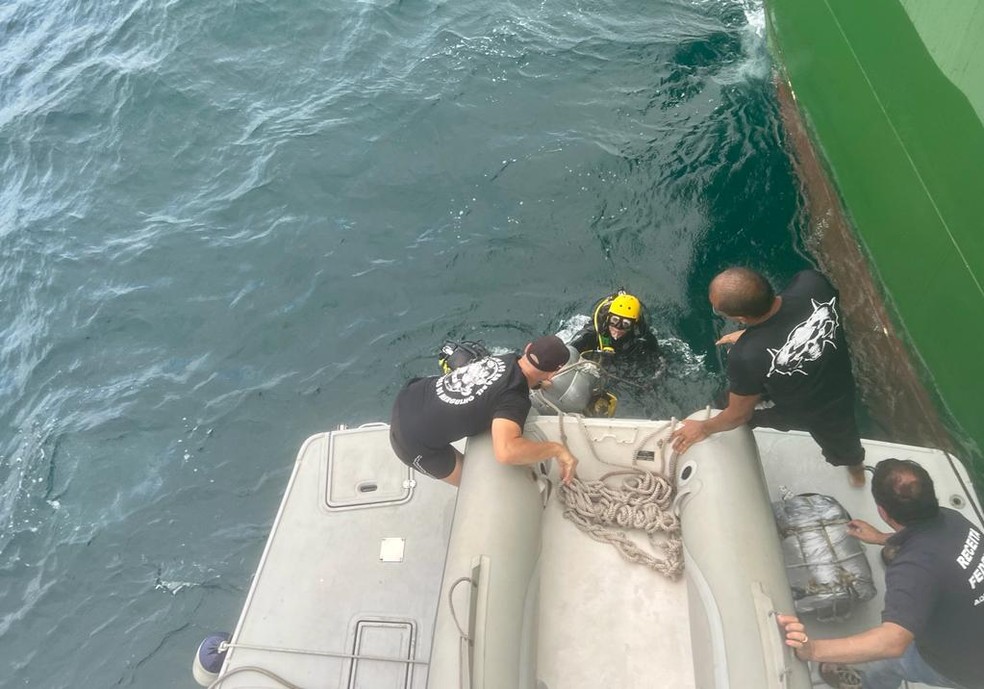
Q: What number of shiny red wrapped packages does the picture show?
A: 0